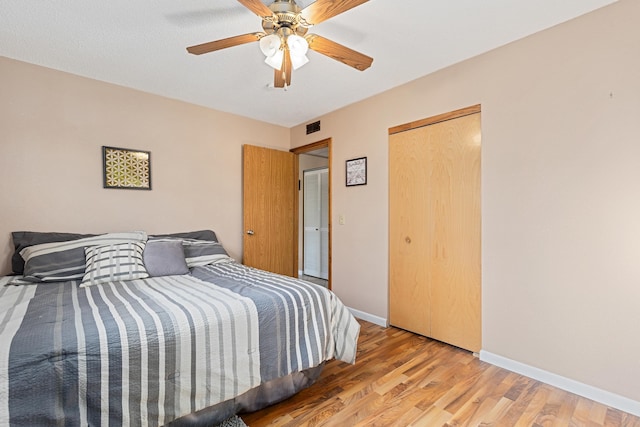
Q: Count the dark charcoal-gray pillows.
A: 2